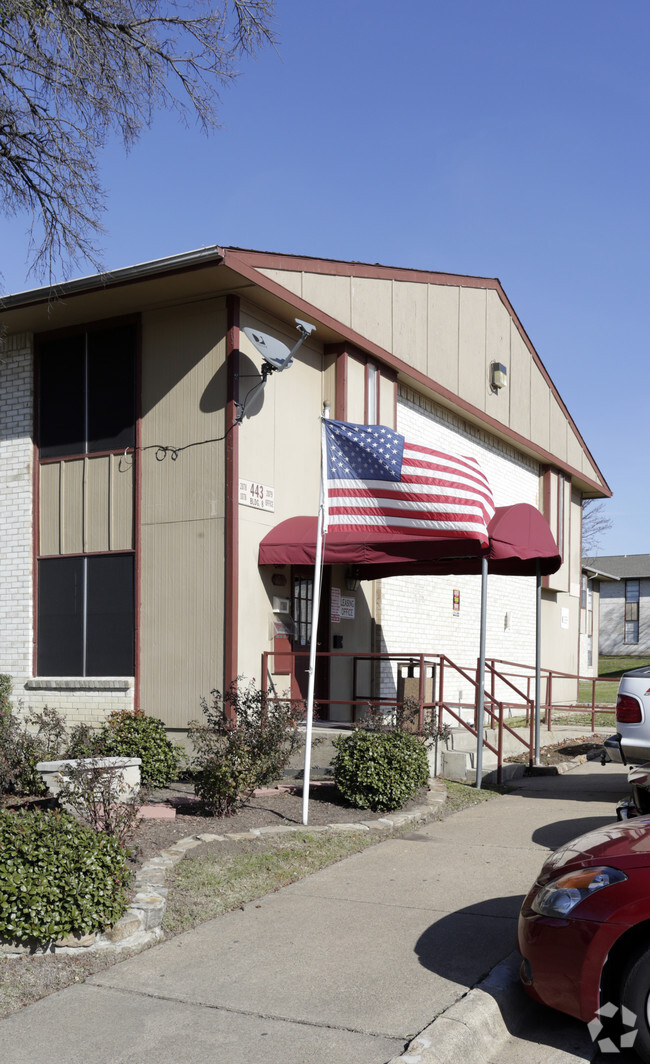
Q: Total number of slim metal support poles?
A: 2